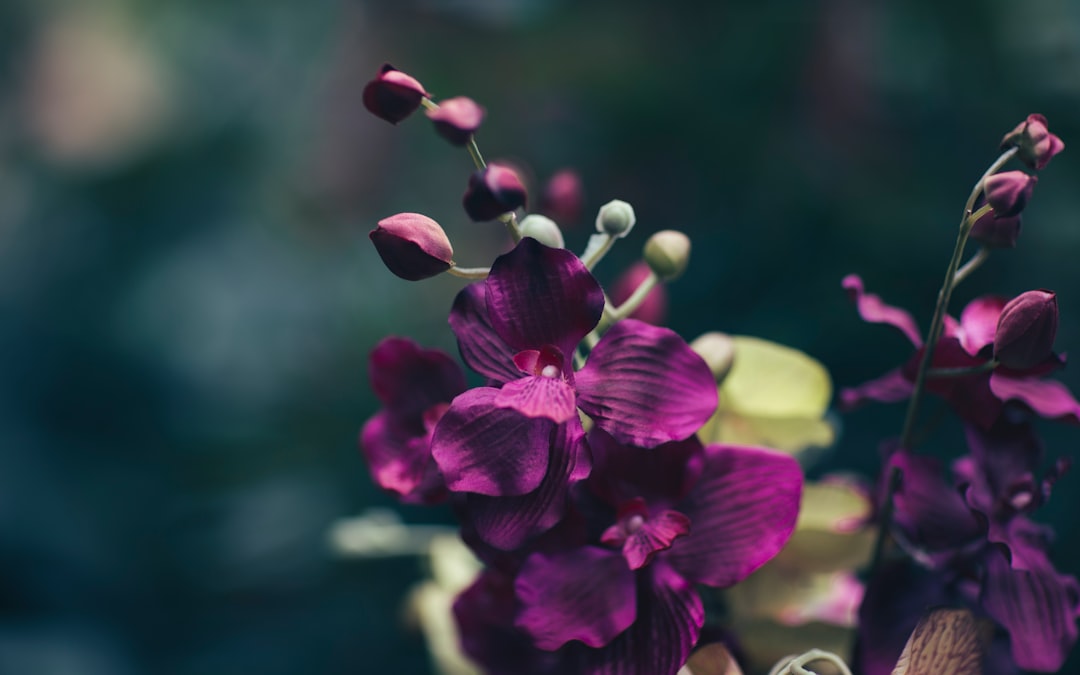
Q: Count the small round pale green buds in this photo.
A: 4